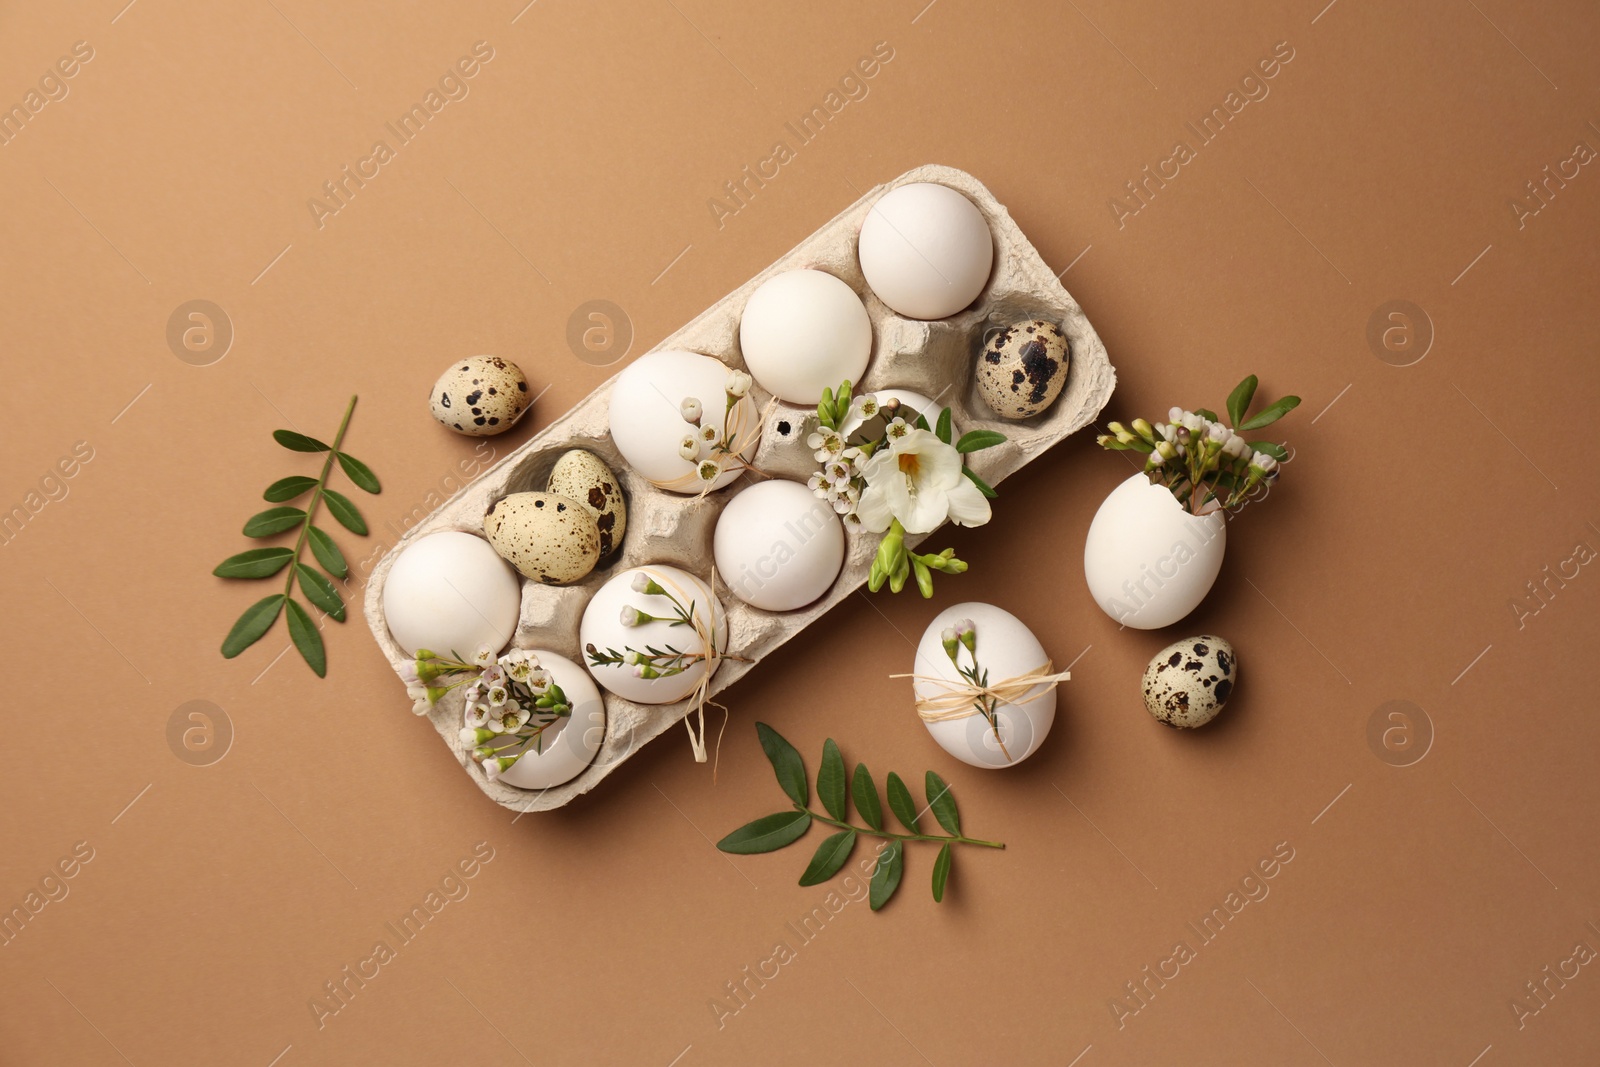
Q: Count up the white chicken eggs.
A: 10